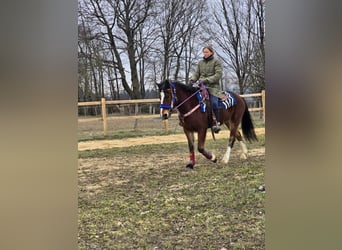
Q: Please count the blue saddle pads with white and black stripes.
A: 1